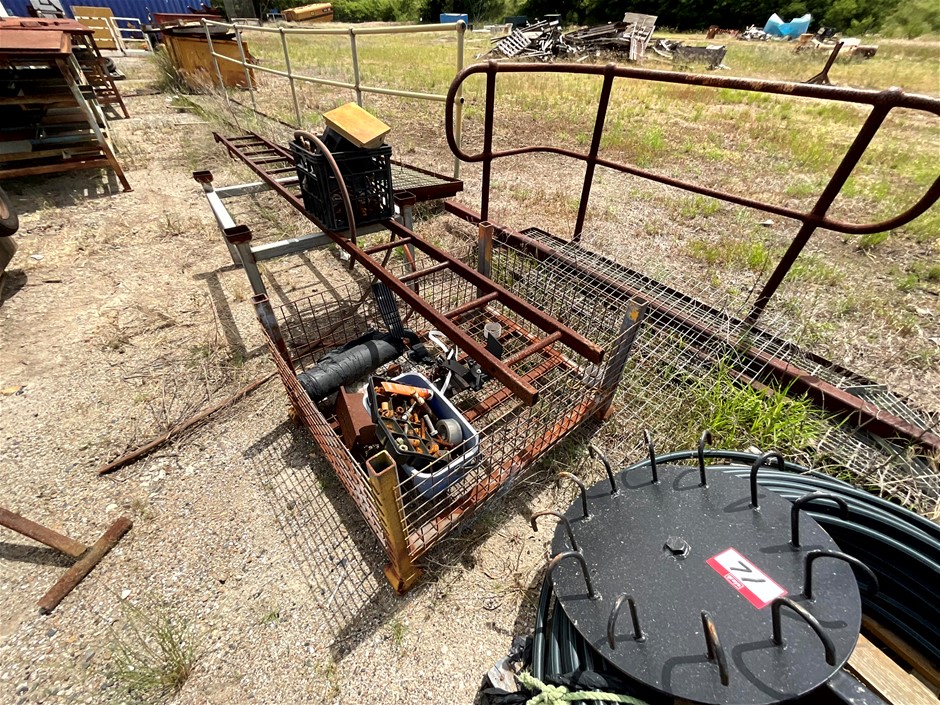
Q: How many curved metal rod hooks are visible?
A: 12